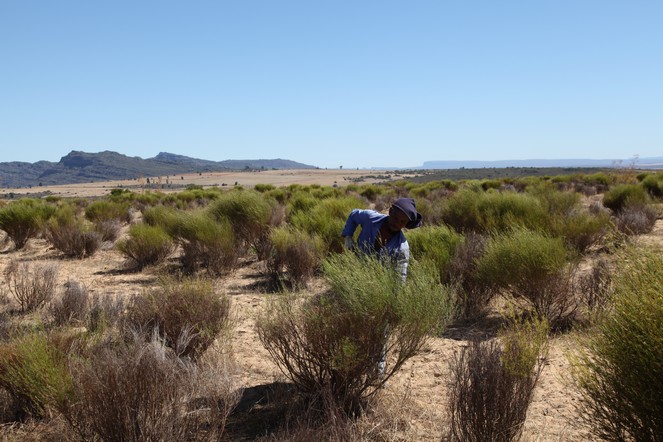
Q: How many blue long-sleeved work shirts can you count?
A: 1